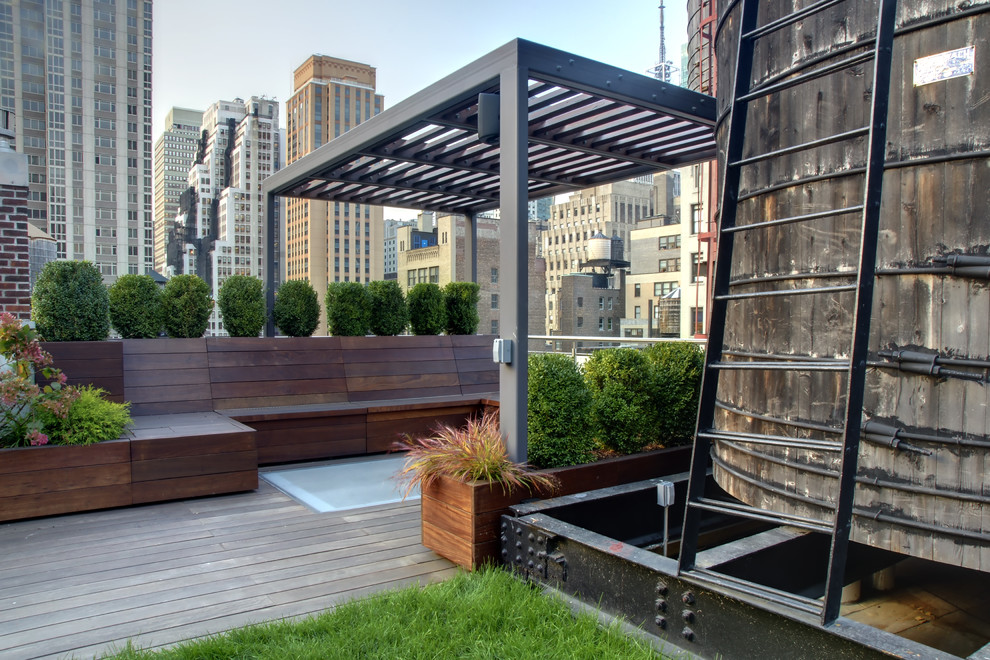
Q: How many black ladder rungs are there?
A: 9